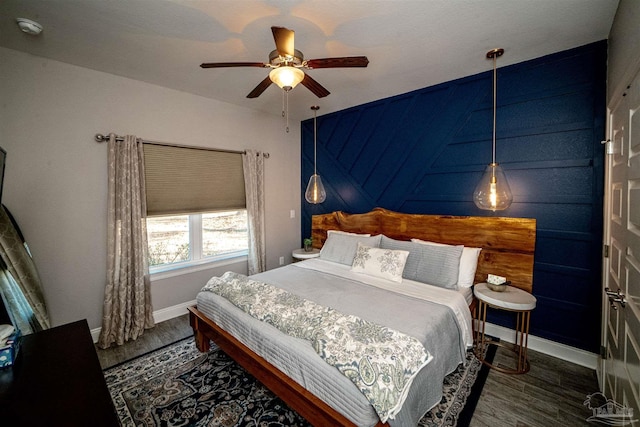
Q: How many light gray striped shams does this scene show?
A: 2